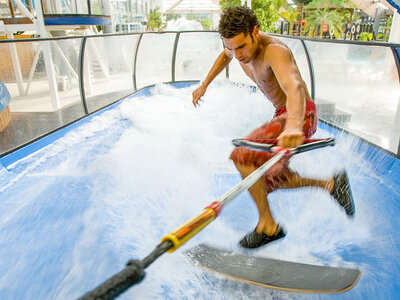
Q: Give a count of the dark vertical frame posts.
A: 6